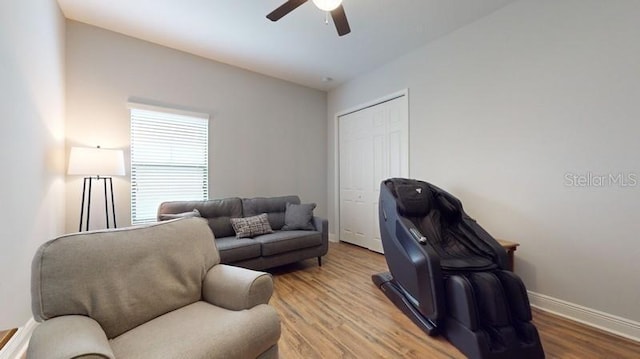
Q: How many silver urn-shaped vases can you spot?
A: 0